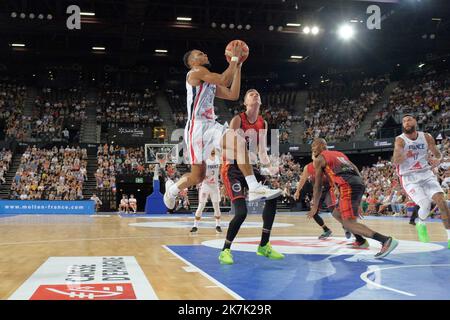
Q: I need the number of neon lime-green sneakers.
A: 3